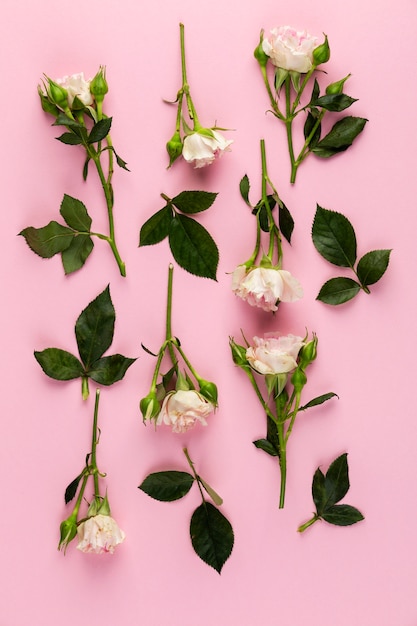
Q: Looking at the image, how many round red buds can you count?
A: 0